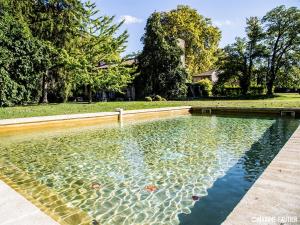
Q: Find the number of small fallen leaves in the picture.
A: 3